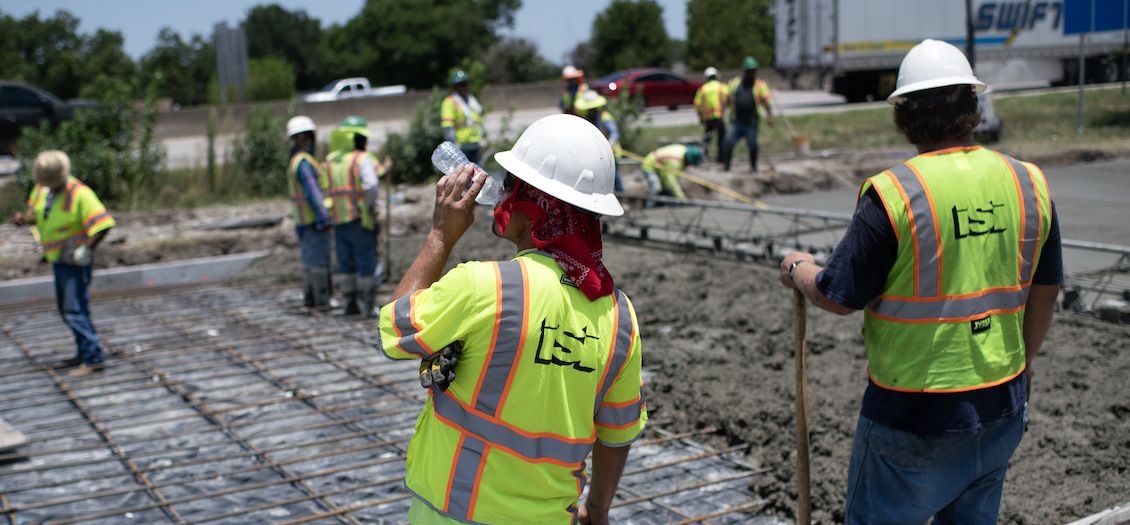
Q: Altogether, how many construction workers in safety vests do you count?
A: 11